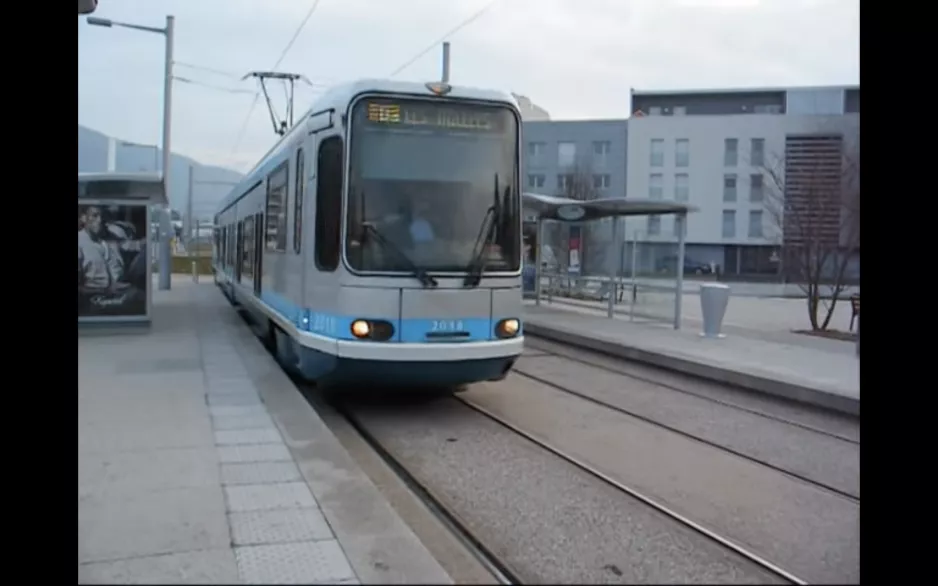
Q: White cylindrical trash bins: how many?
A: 1